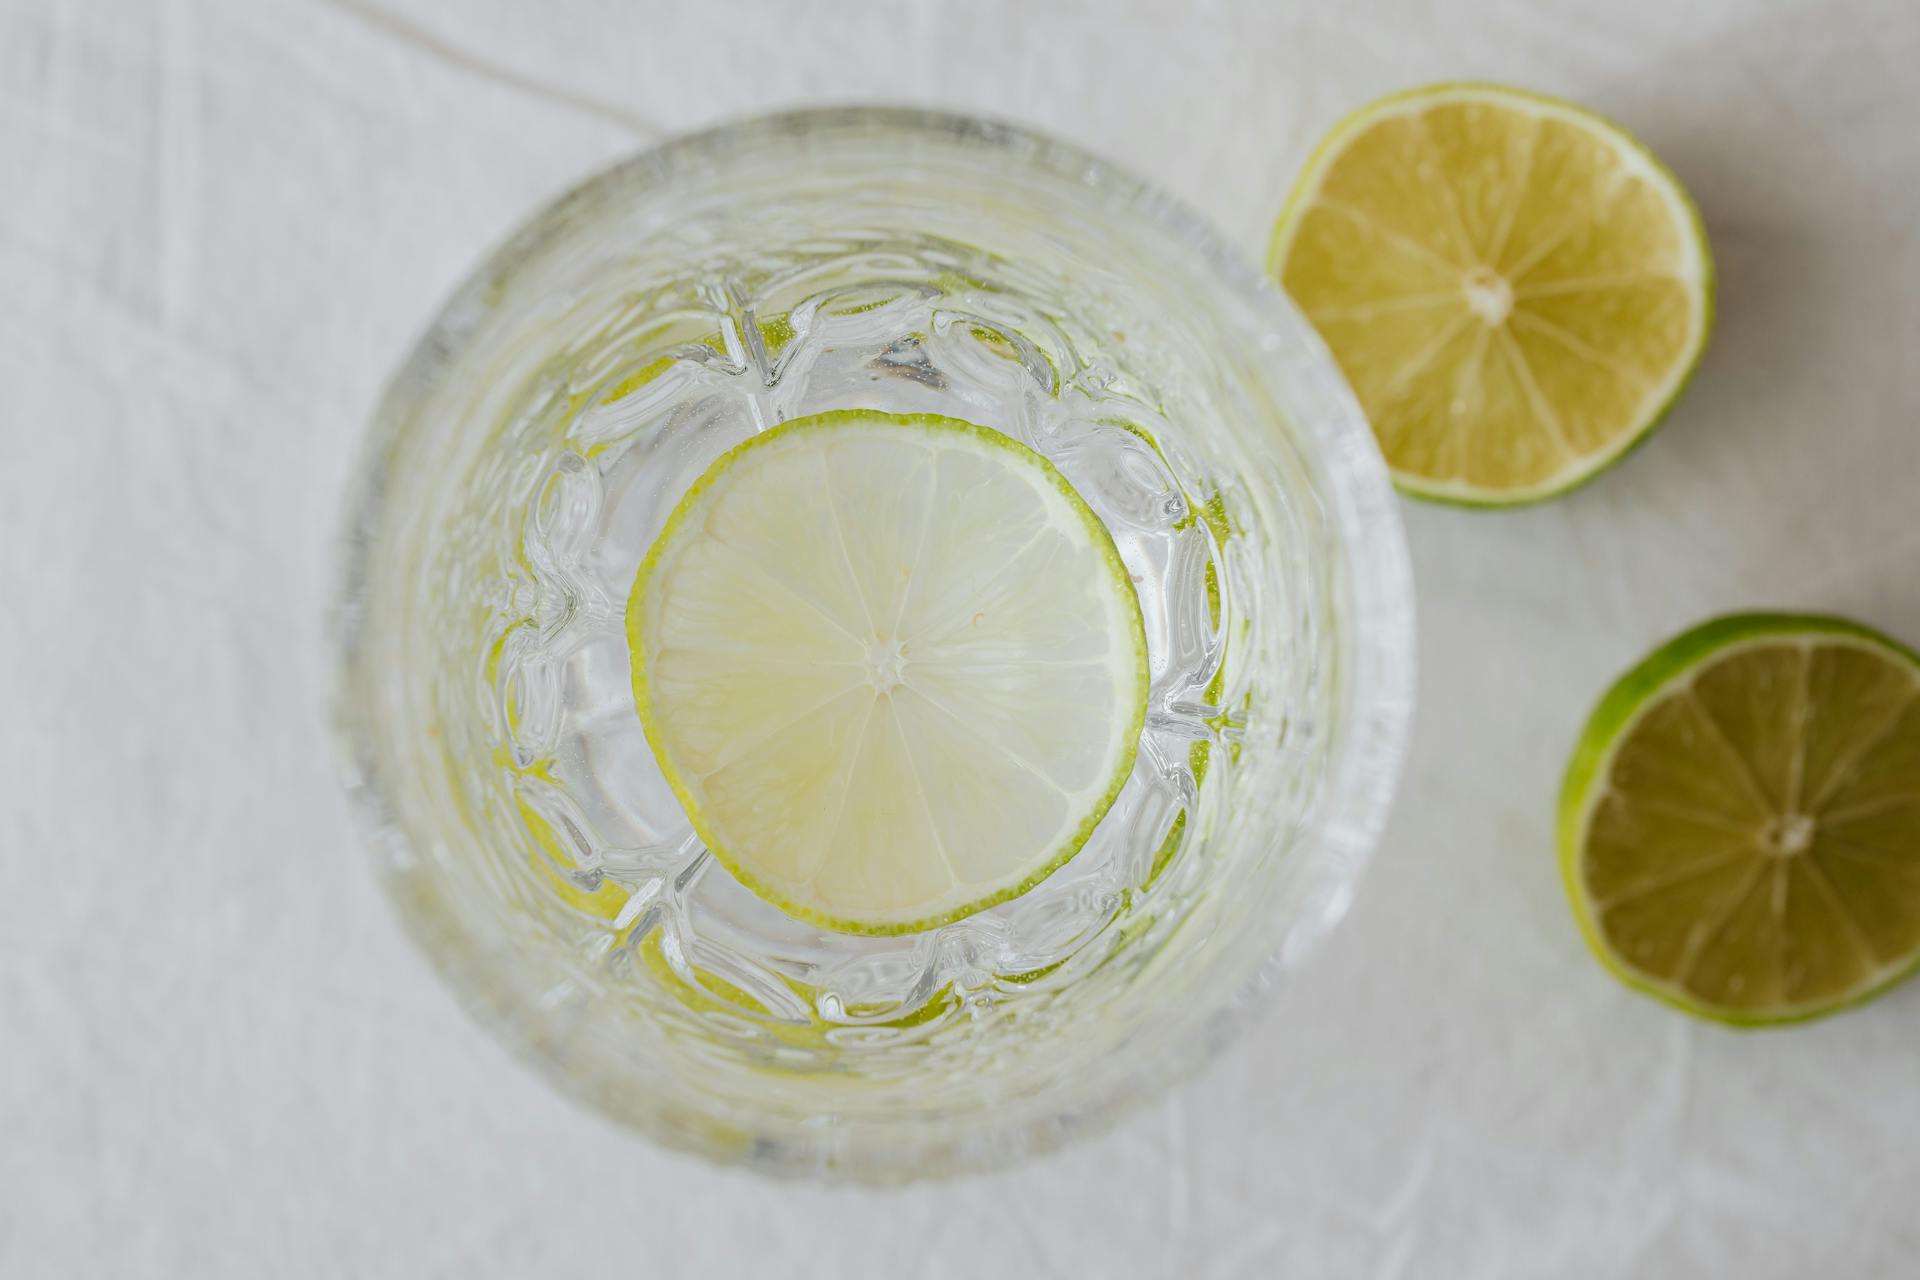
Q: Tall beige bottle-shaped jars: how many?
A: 0